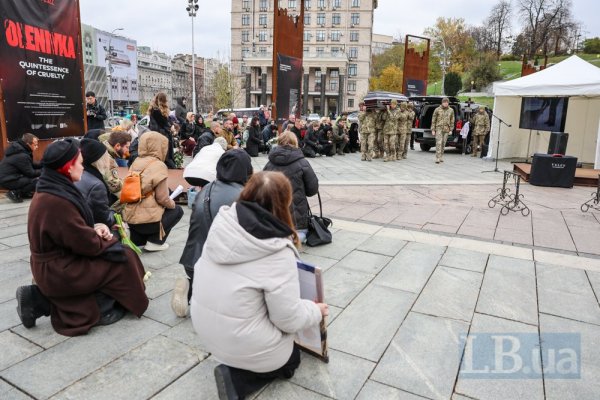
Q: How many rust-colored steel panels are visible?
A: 4